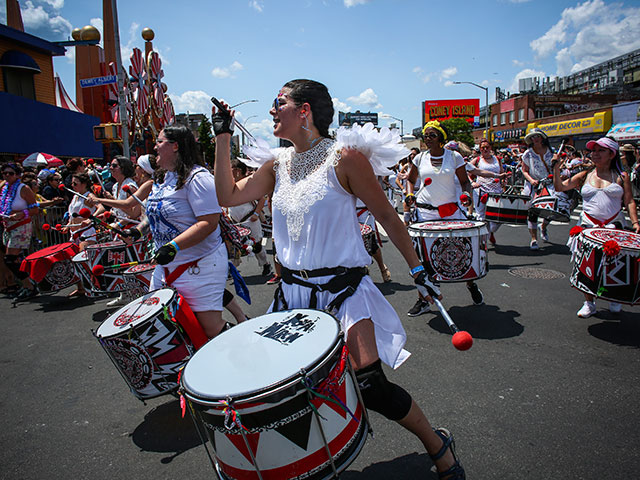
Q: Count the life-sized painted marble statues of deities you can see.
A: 0